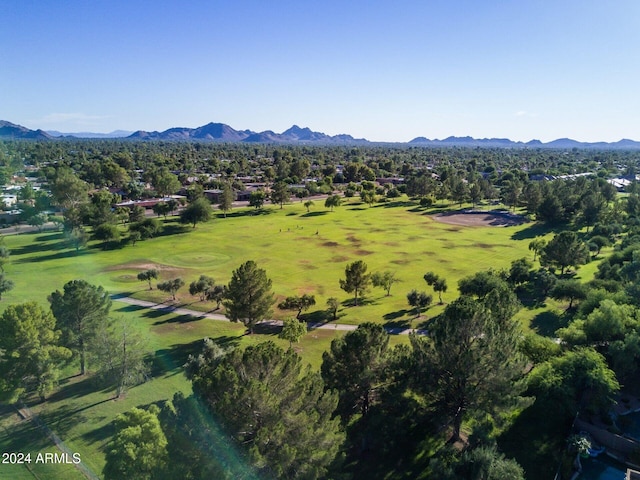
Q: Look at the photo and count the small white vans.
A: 0